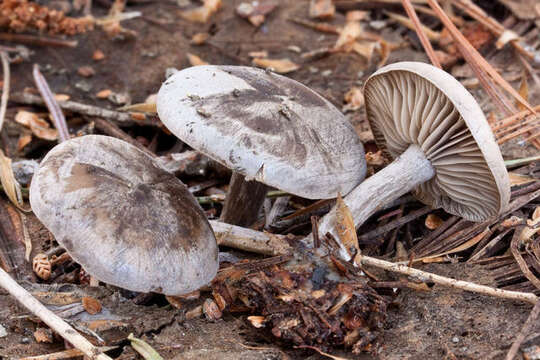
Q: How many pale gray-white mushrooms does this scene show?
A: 3